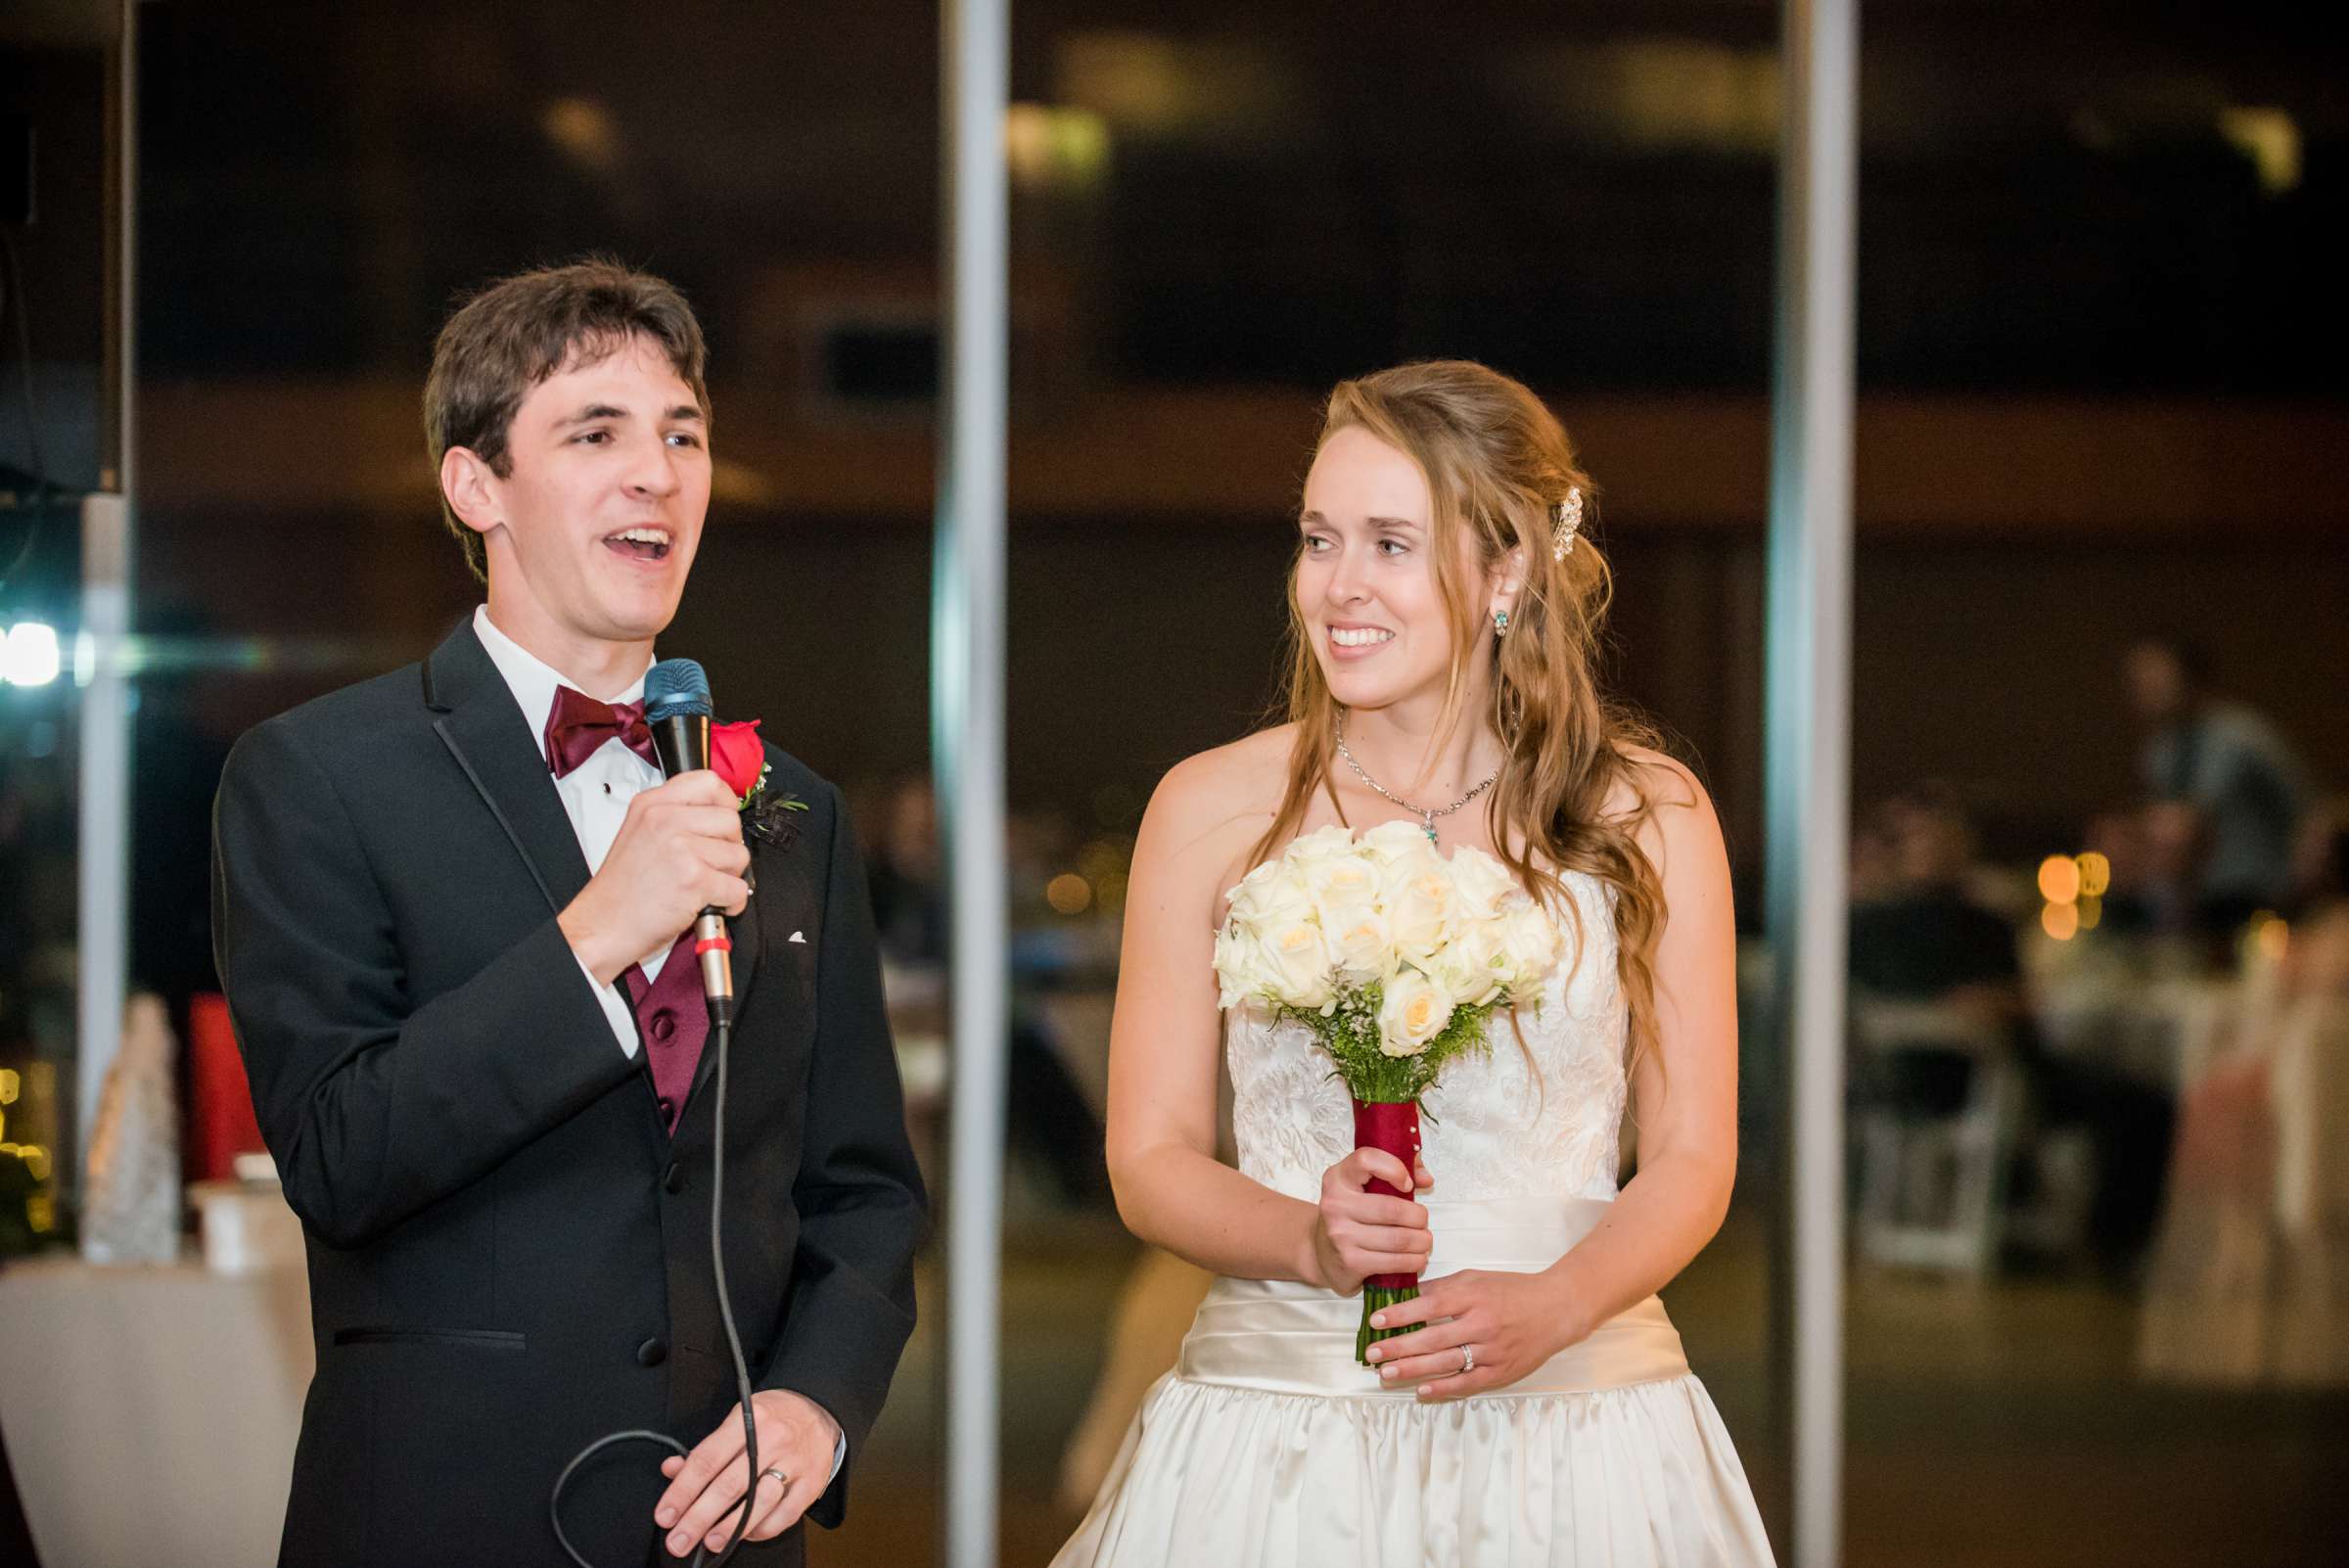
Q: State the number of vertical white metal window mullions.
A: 3